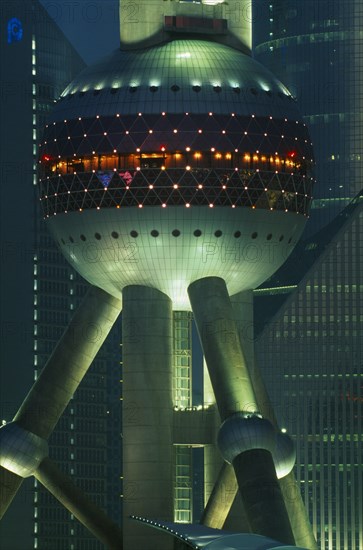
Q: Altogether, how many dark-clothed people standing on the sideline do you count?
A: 0